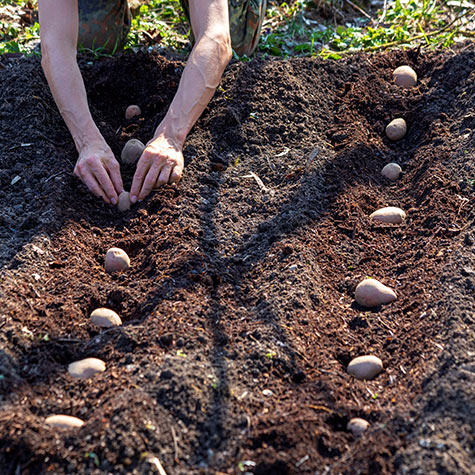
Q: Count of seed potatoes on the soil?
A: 14